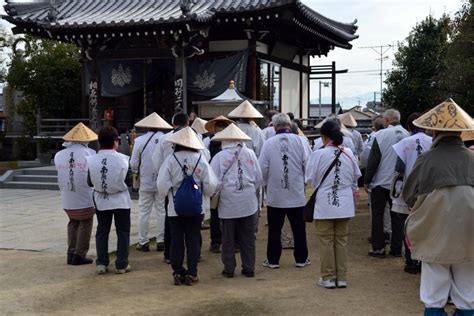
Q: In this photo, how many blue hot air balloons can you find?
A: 0